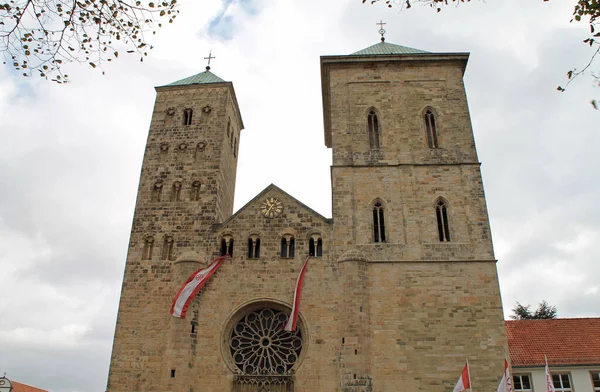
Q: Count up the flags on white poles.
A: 3